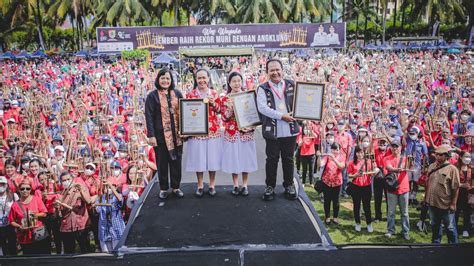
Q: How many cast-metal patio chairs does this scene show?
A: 0